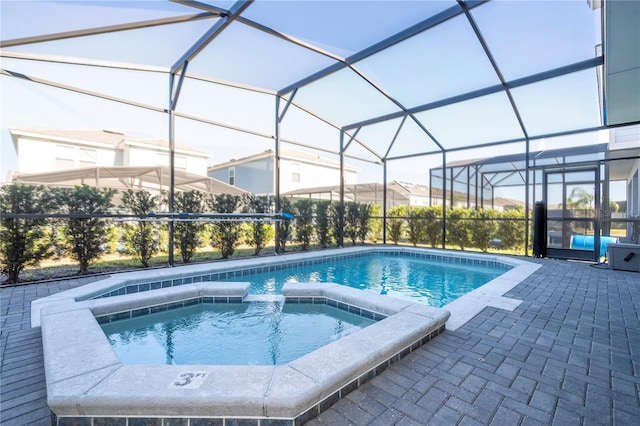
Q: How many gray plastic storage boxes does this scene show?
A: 1